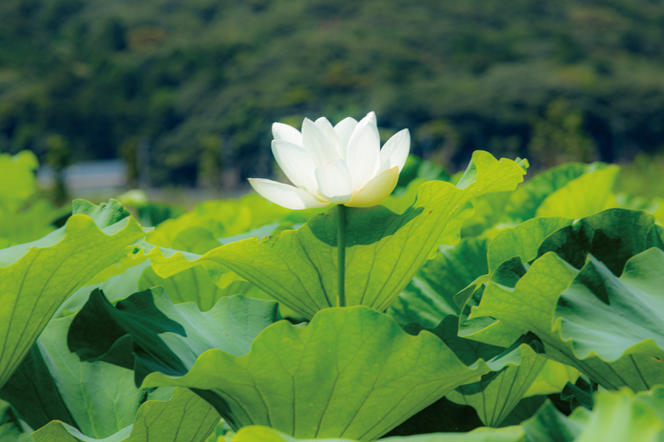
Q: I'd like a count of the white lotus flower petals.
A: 10